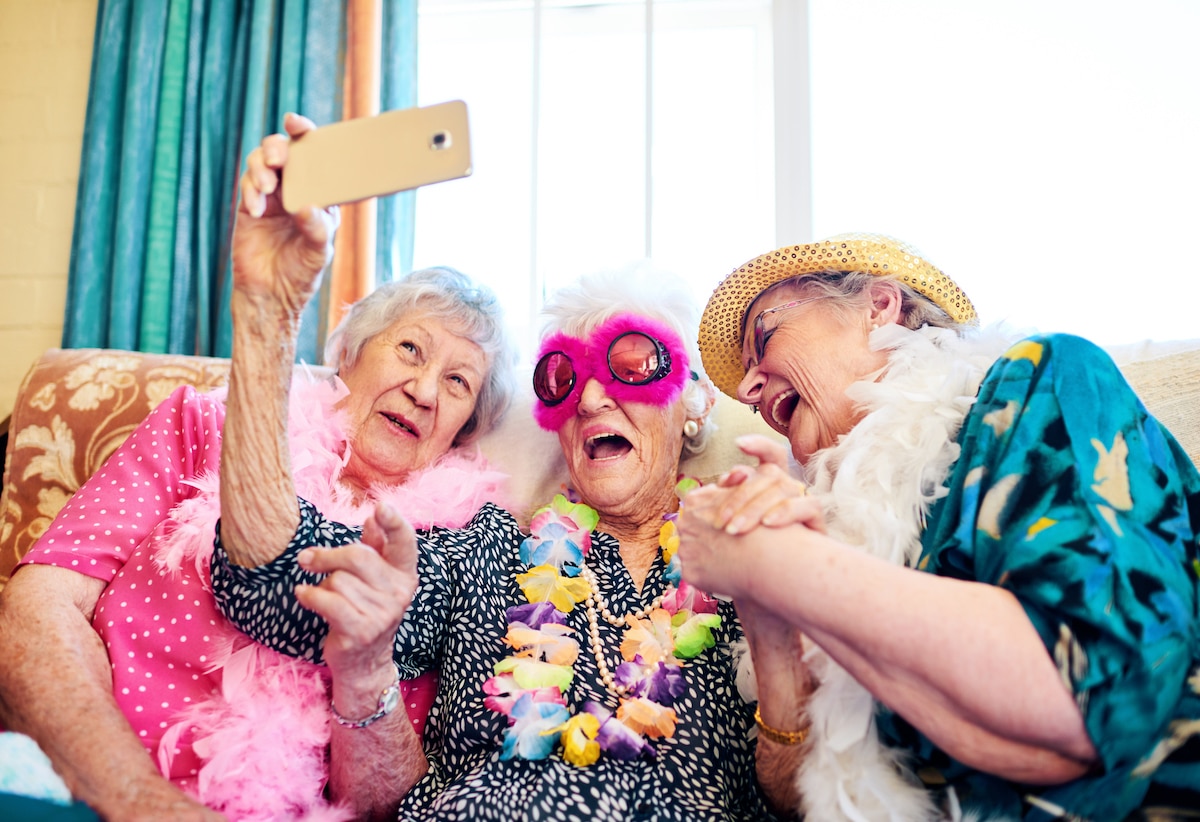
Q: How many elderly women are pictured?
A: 3